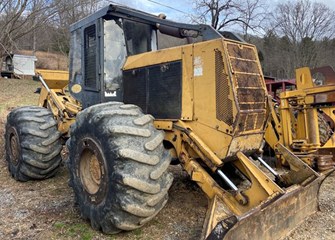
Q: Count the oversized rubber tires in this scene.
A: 2